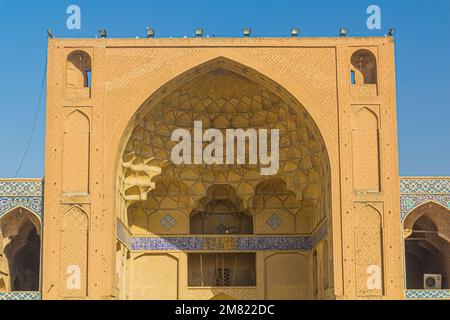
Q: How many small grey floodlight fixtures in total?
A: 8